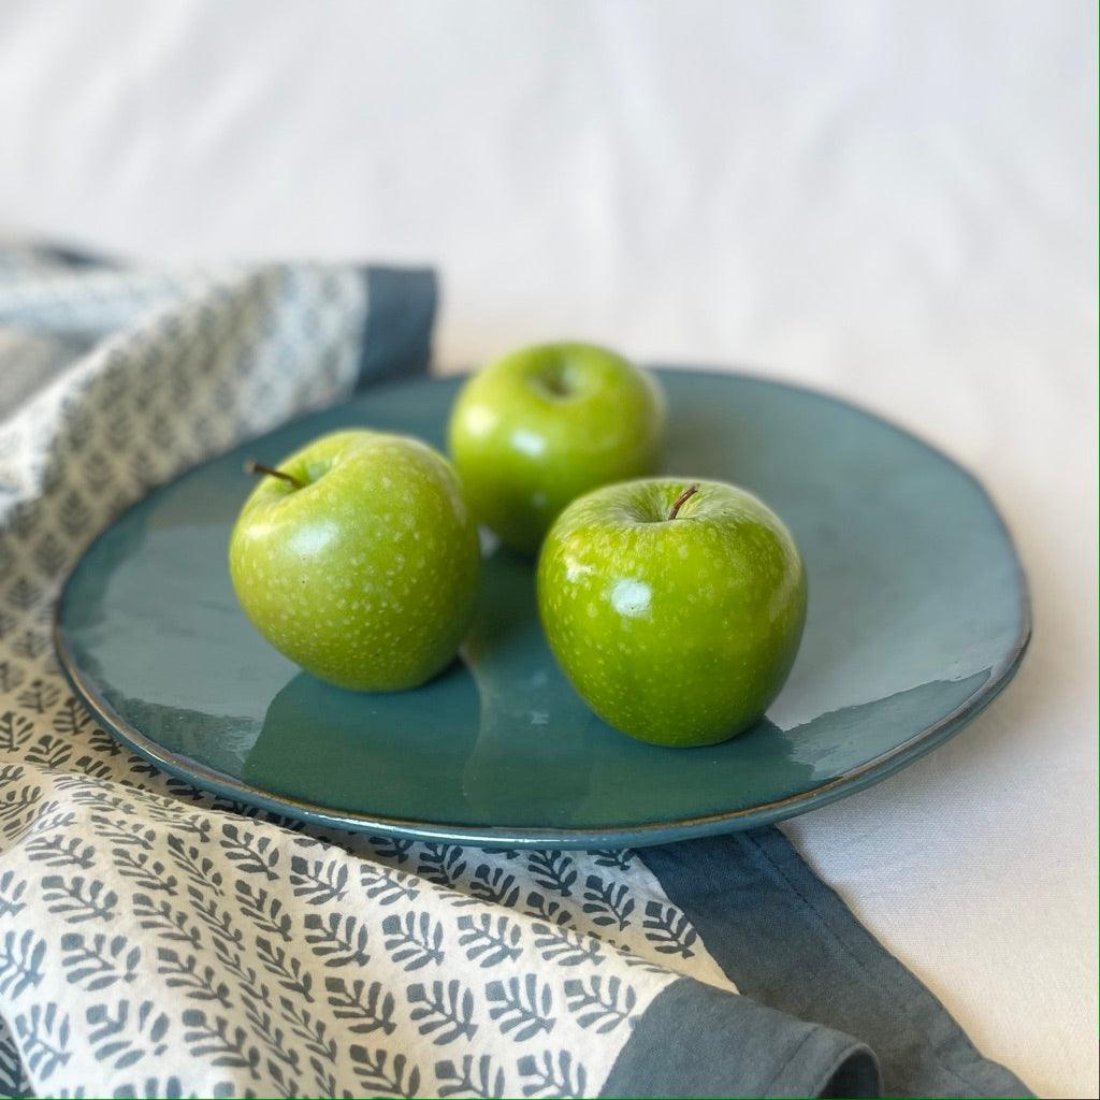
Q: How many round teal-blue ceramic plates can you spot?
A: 1